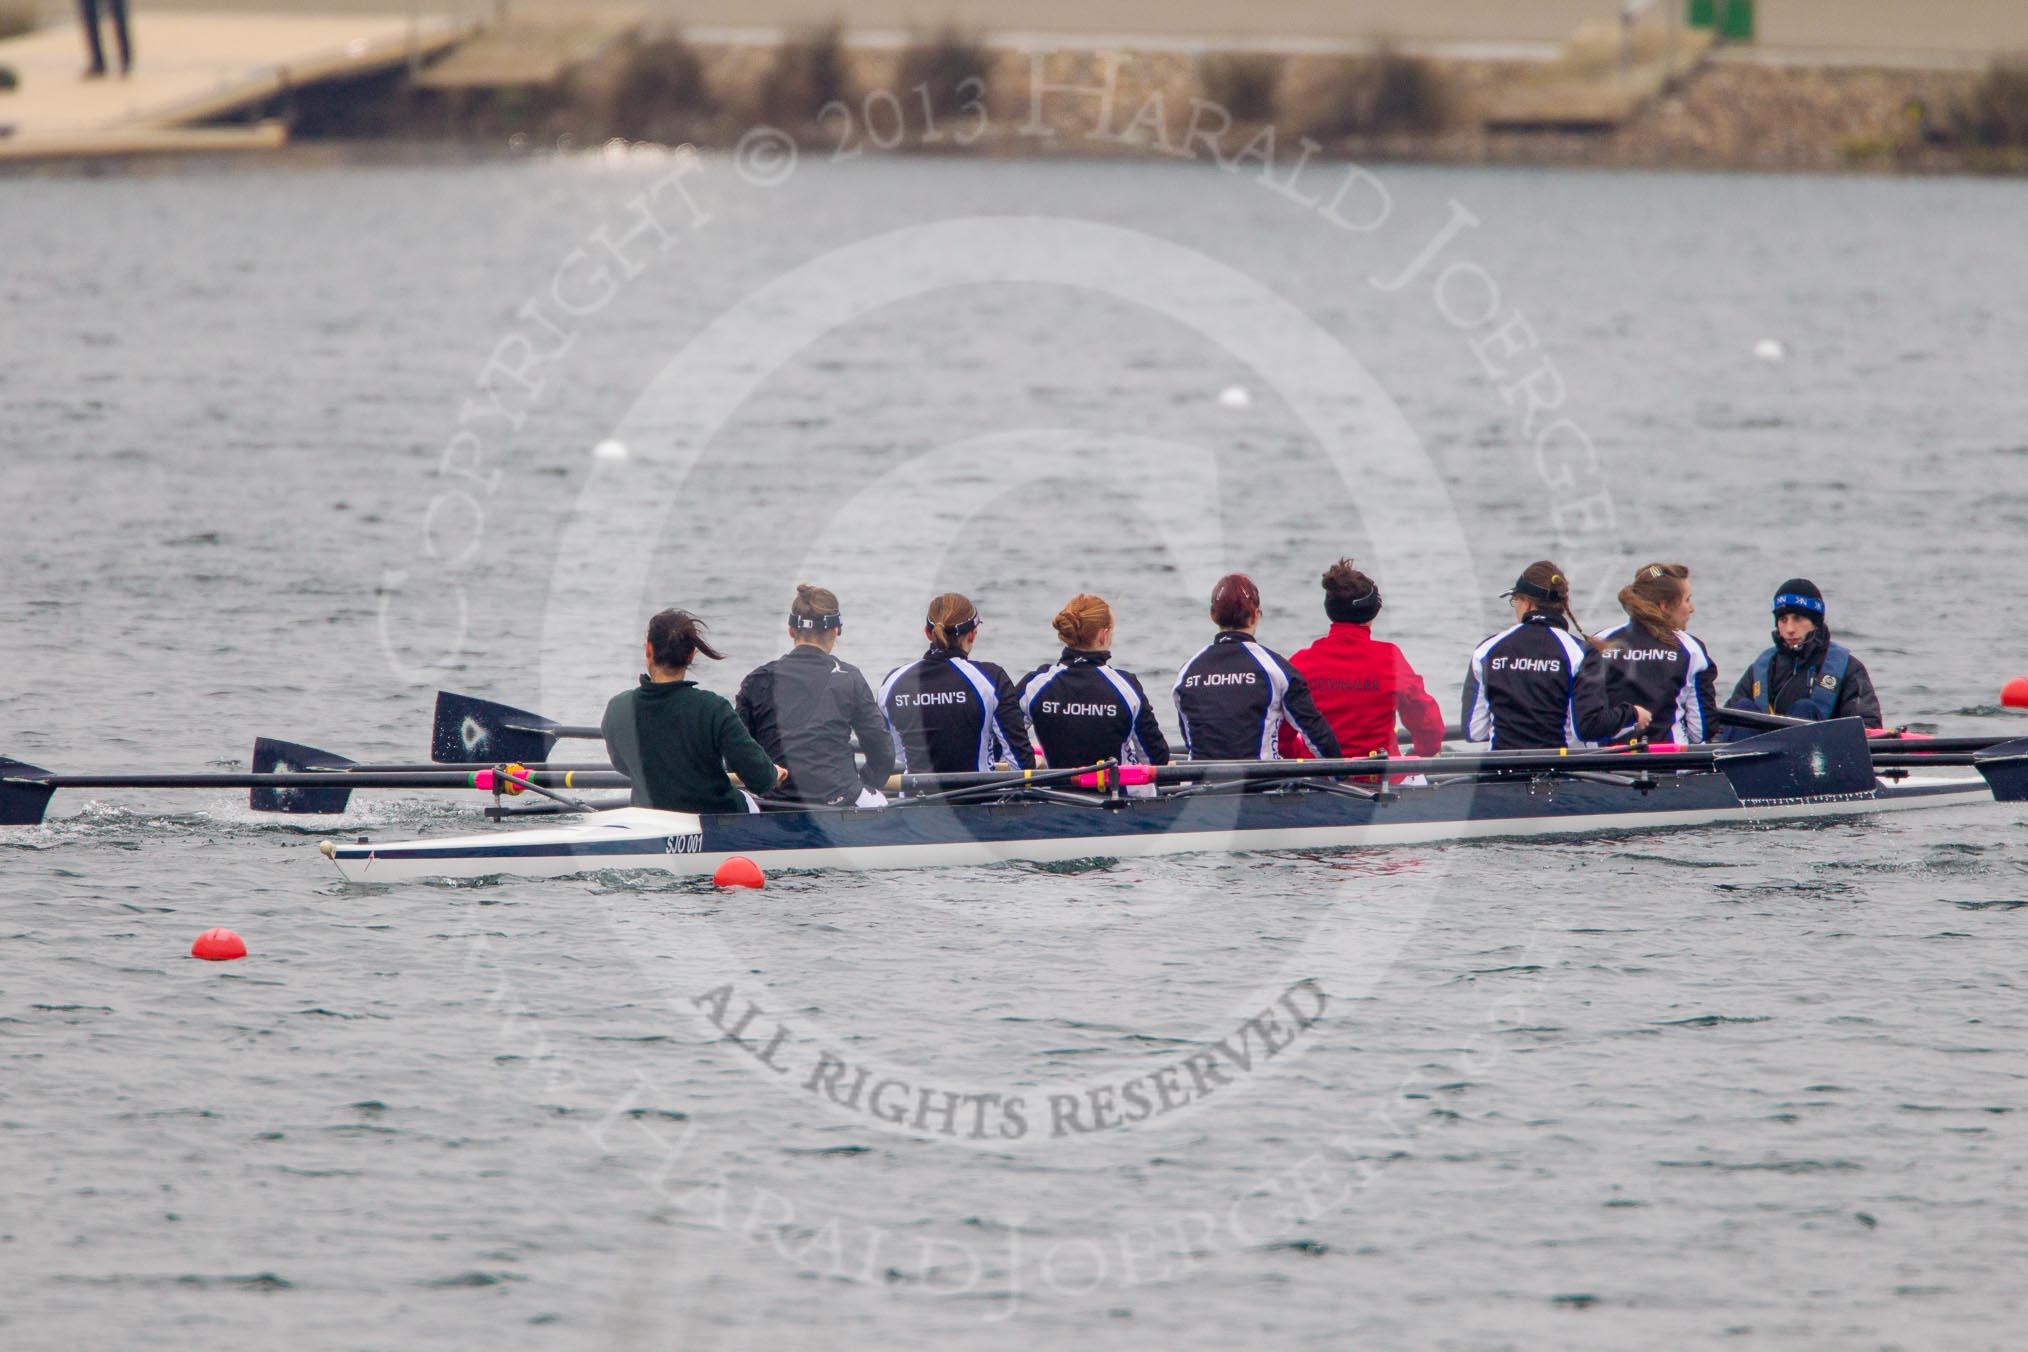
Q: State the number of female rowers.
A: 8